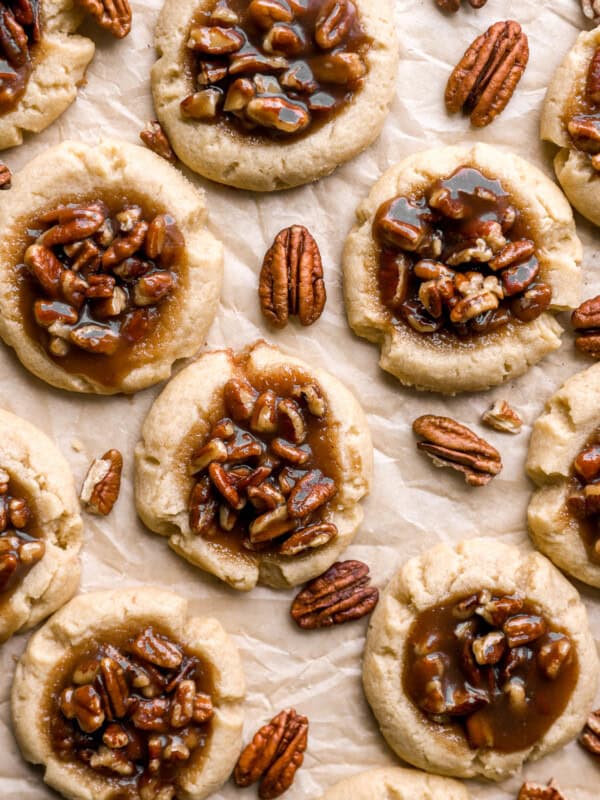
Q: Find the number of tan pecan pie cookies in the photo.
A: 11